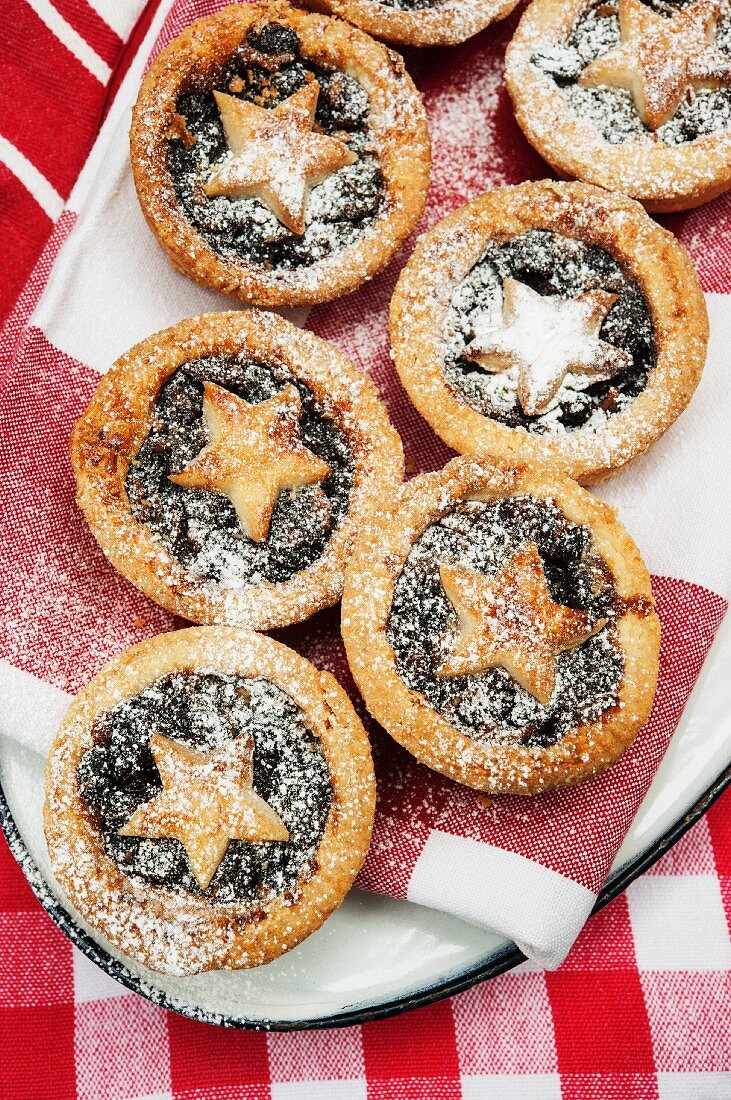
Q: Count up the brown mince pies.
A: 7